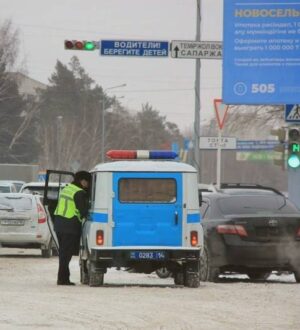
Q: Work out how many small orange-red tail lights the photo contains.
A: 2